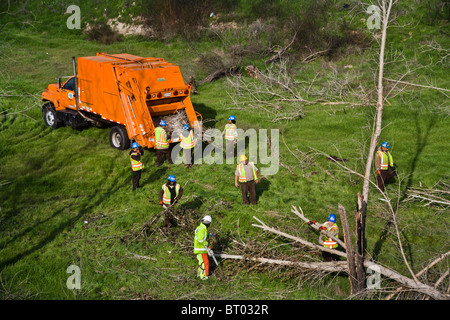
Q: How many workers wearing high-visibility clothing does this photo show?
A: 9